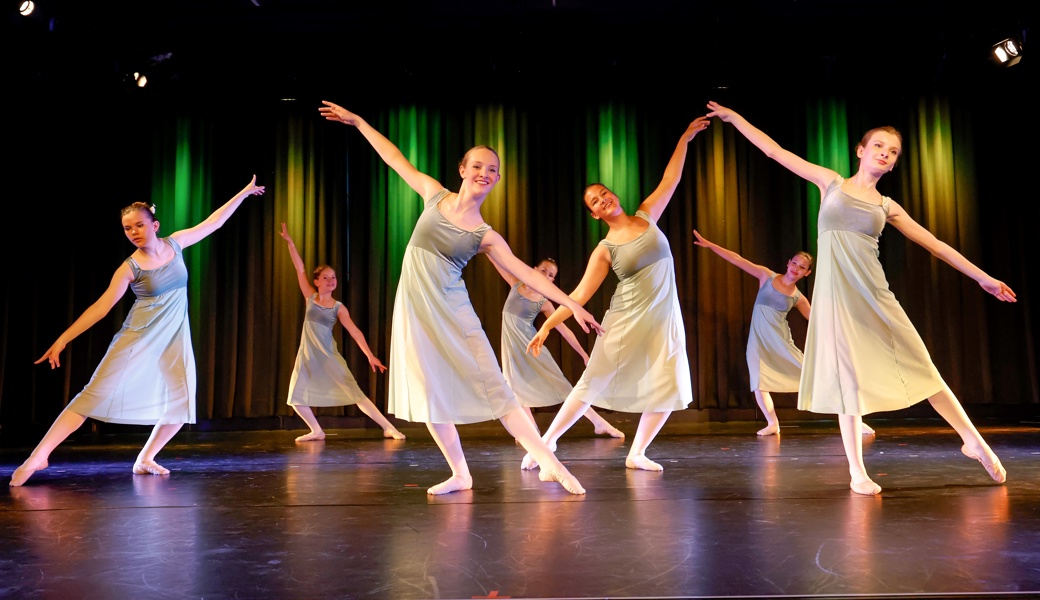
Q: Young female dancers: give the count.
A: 7